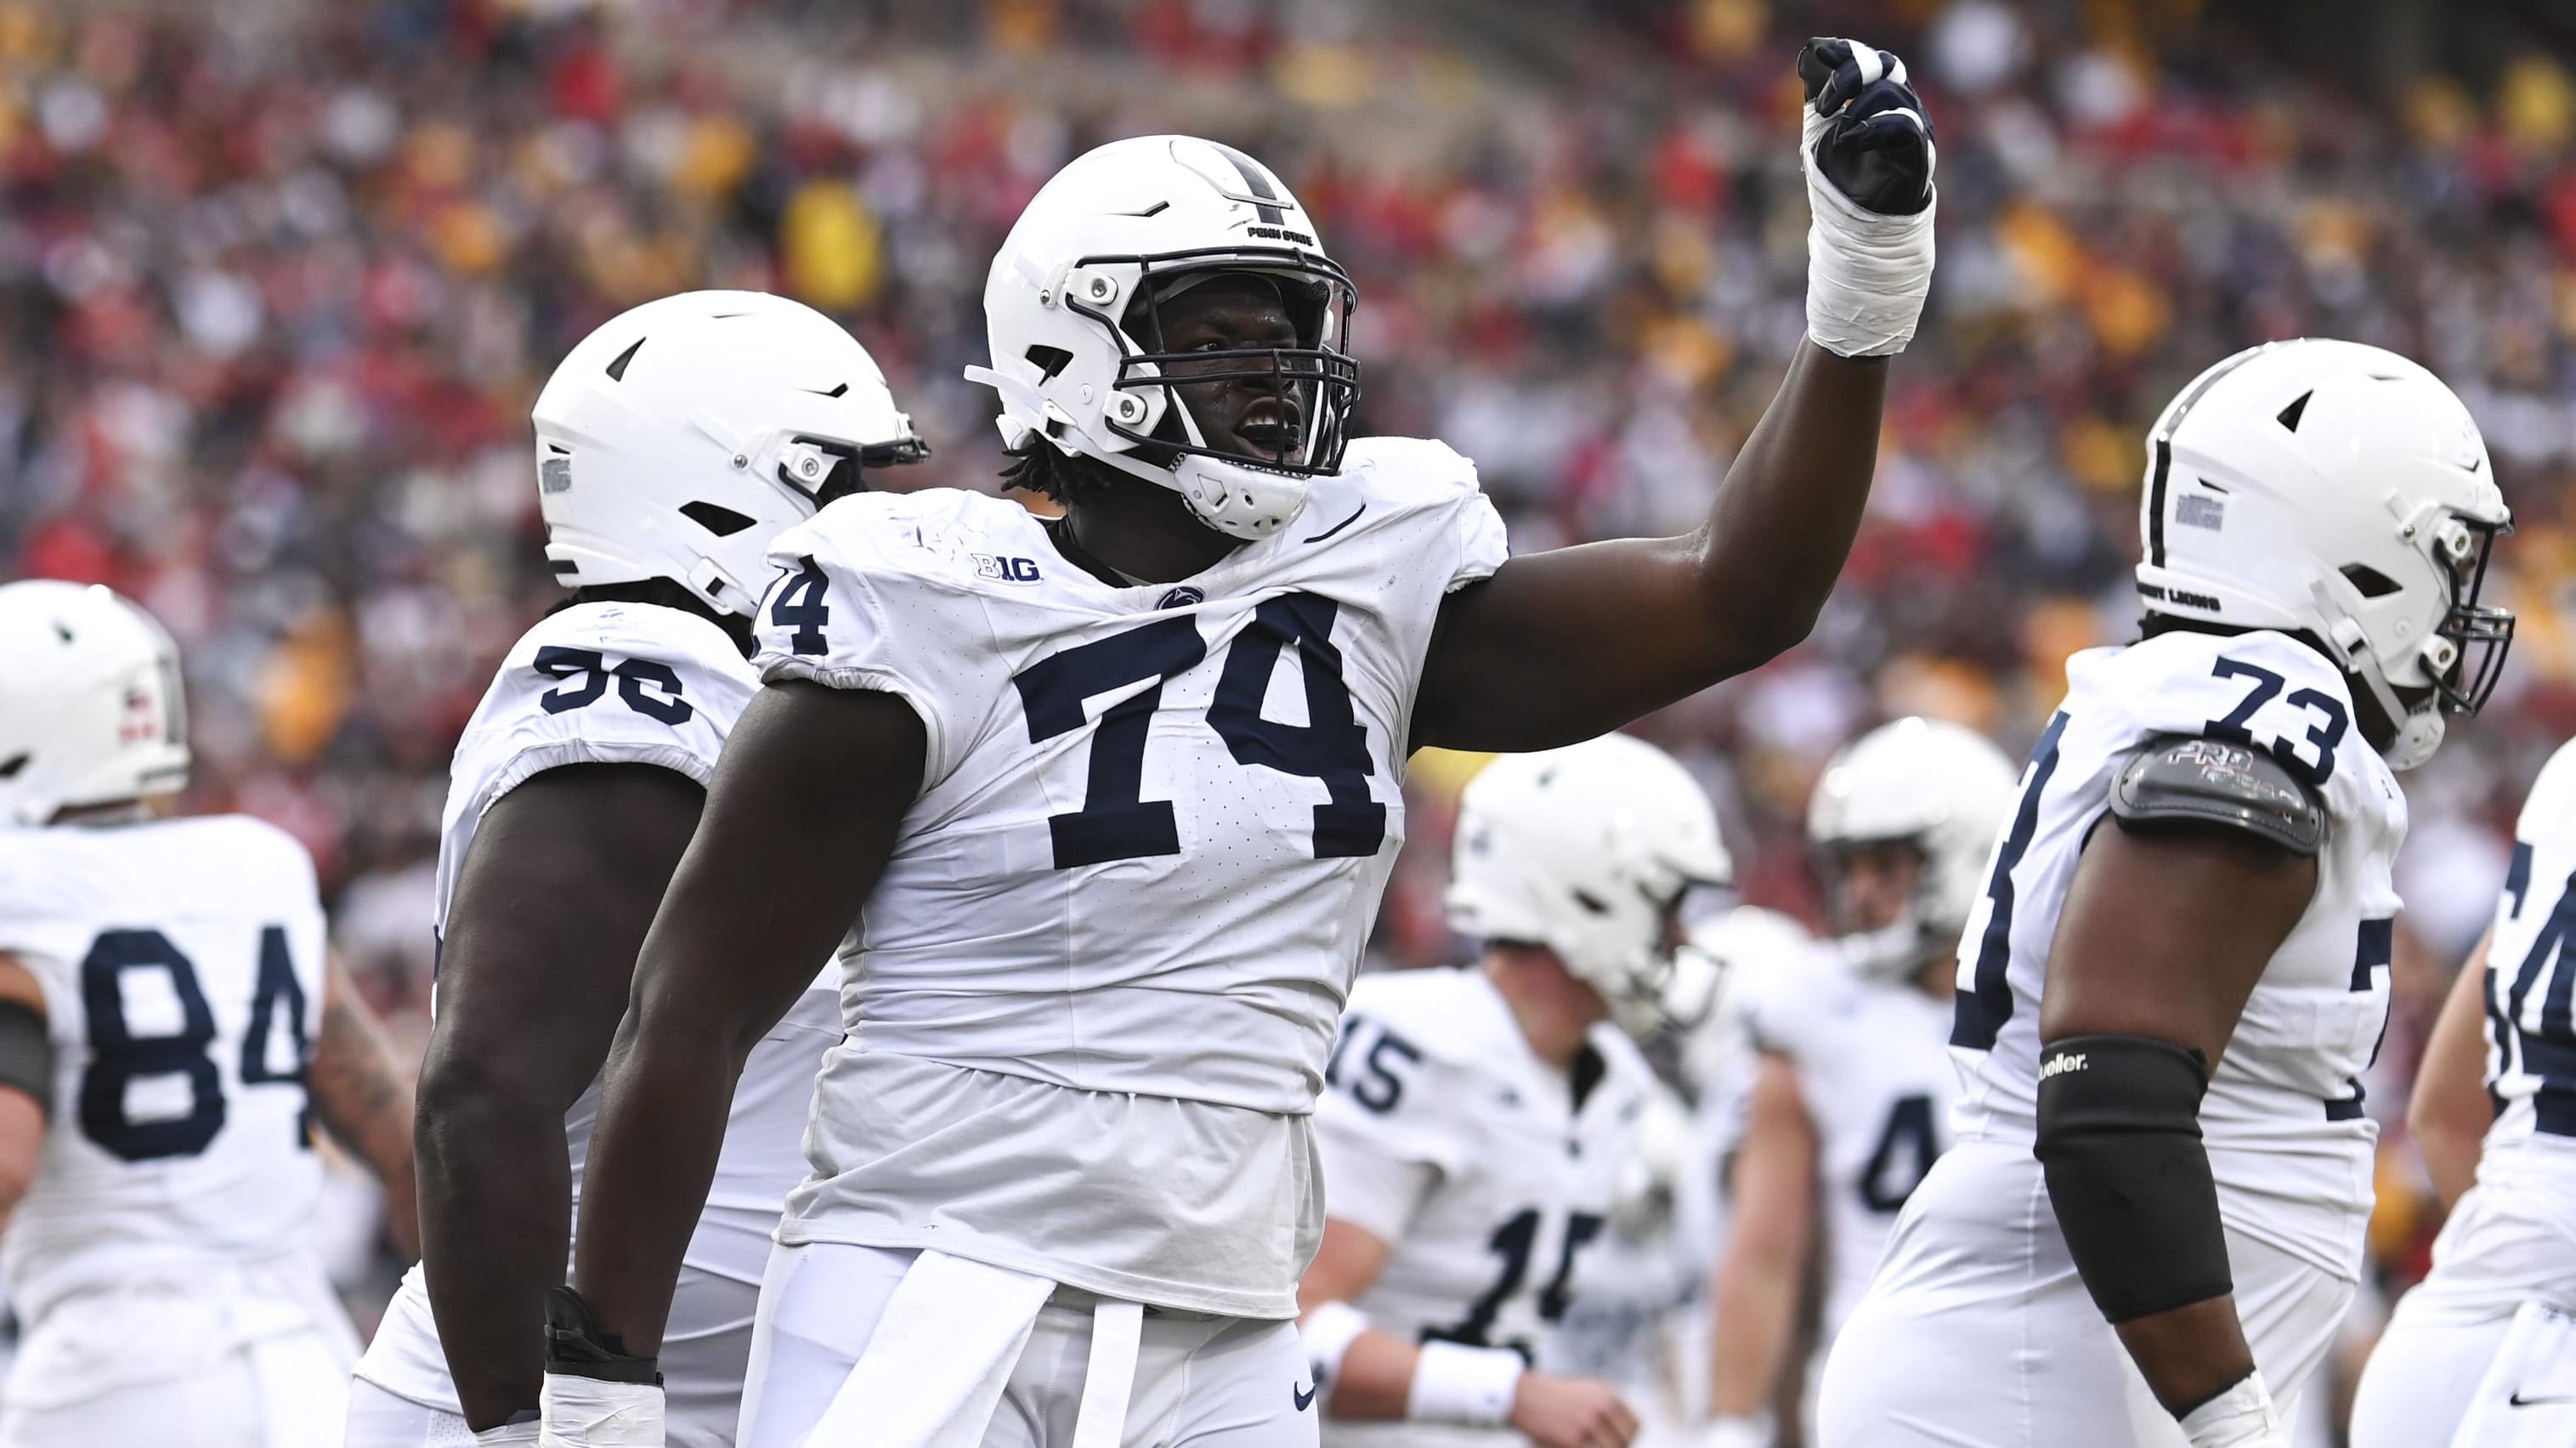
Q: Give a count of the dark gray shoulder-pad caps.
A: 1